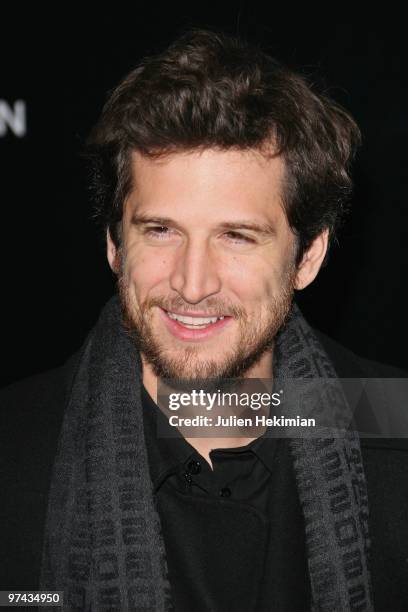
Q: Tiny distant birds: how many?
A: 0